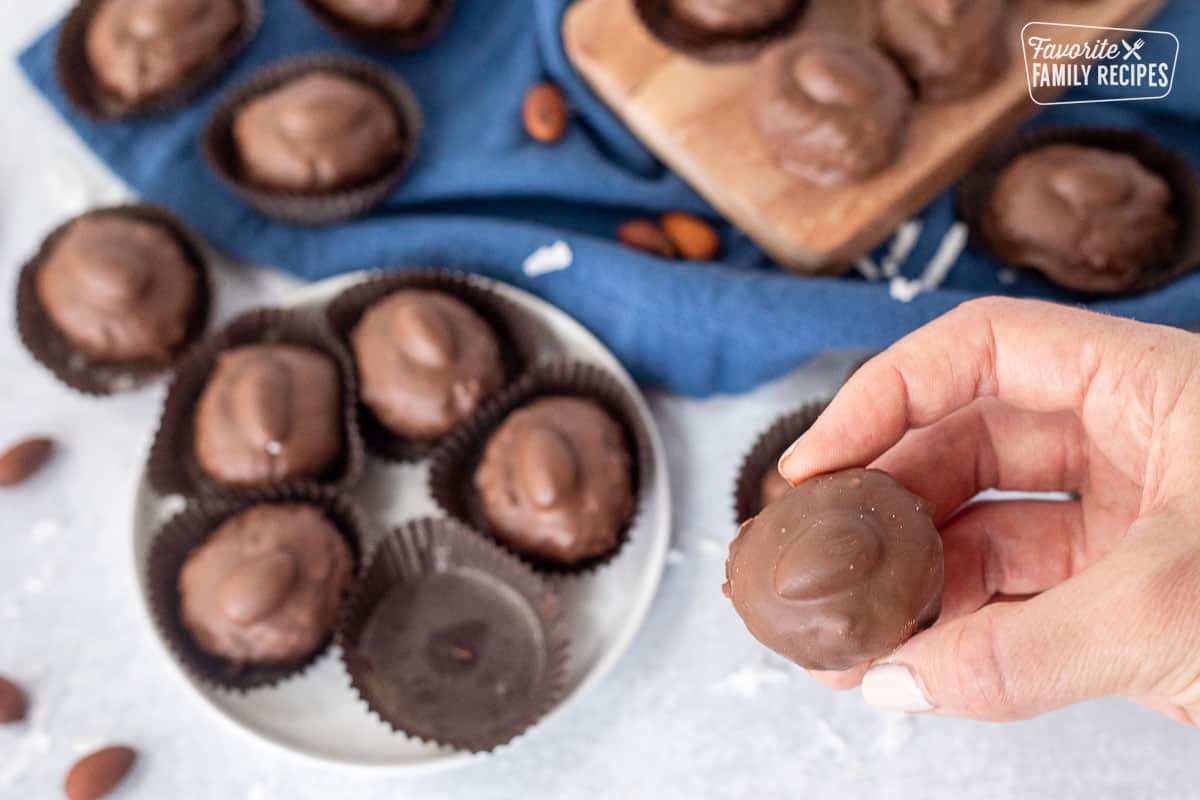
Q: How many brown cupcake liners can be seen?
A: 12